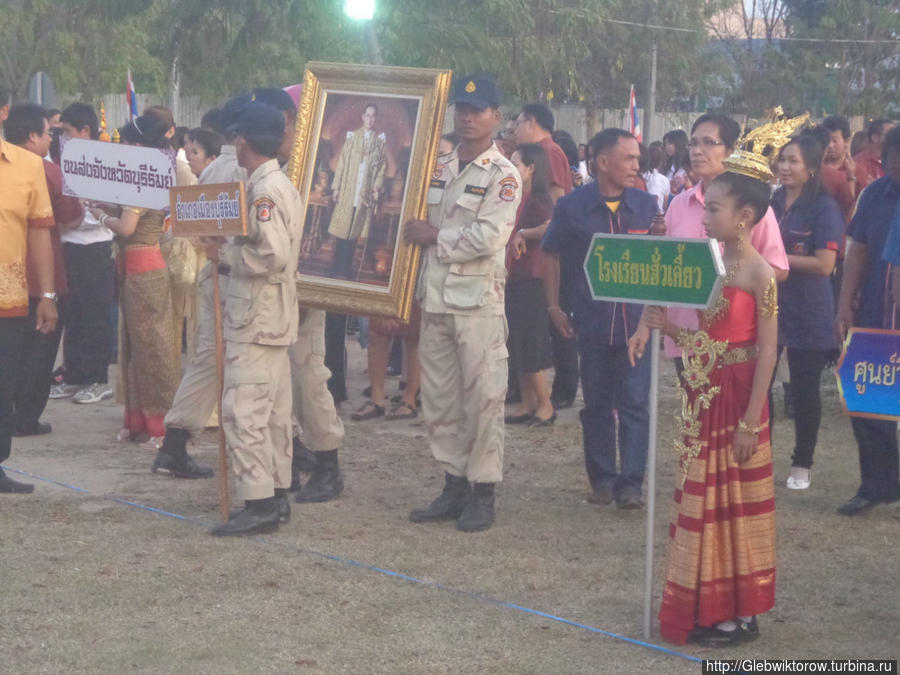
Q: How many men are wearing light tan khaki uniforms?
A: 4